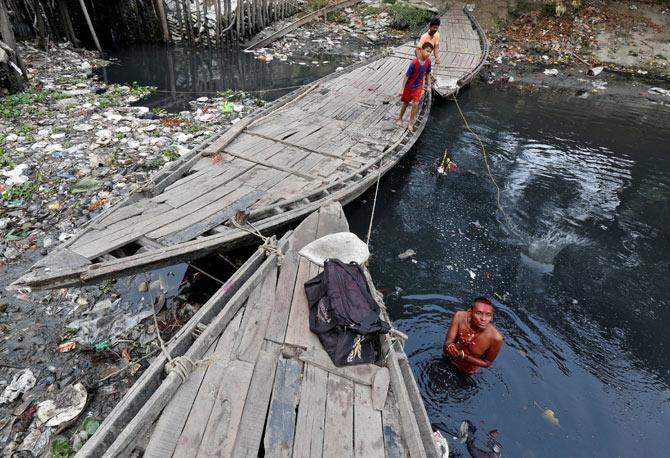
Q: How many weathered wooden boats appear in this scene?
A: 3